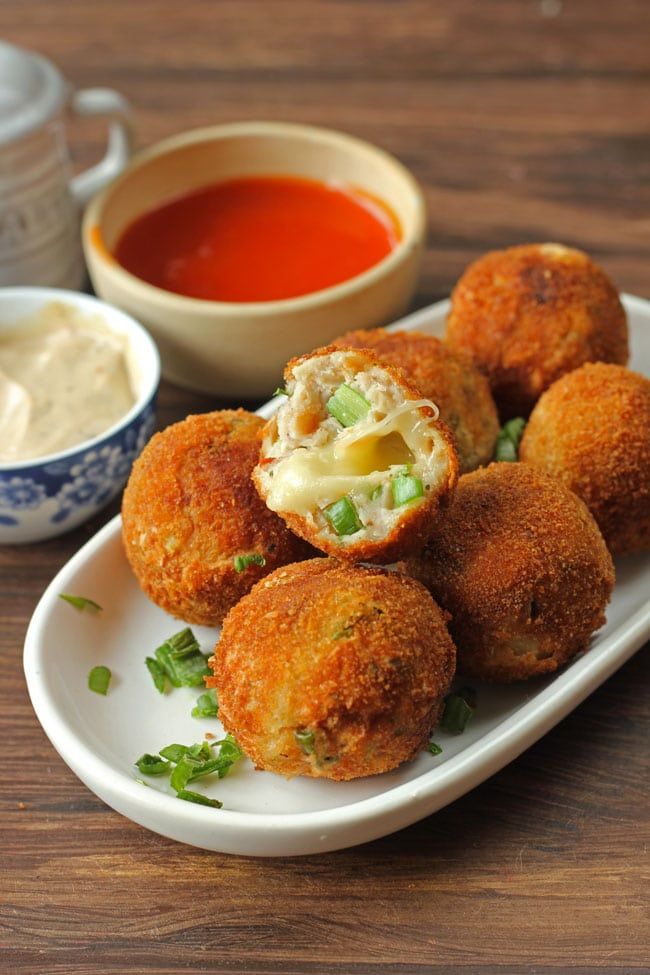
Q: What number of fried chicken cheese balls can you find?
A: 7